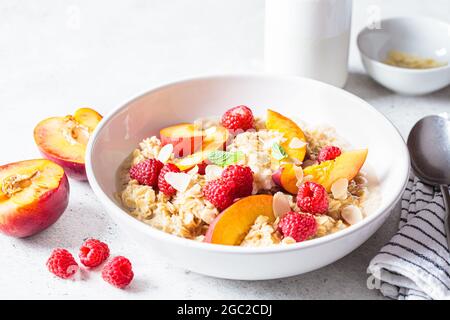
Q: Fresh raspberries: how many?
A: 11